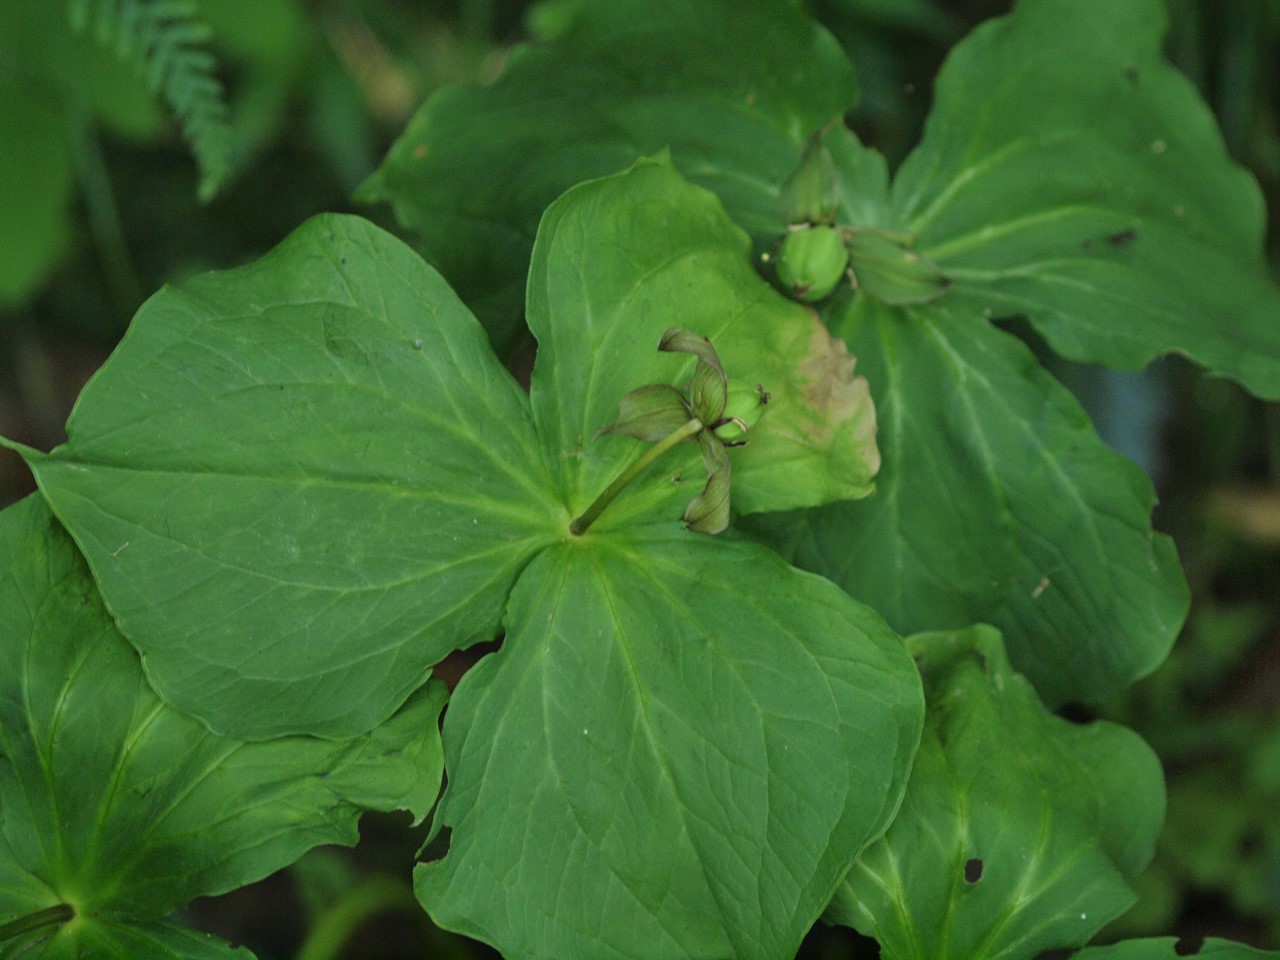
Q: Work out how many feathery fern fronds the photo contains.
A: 1